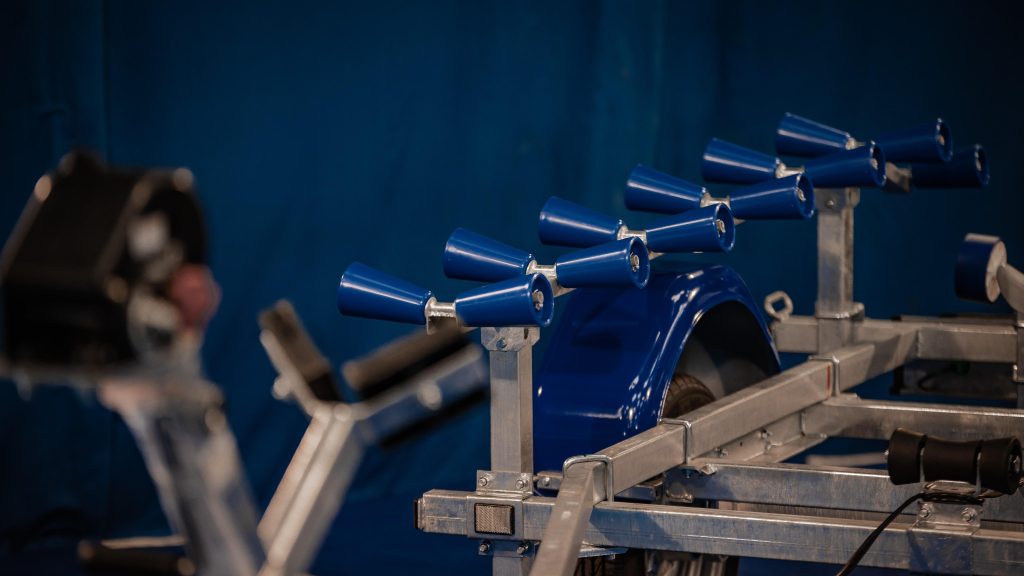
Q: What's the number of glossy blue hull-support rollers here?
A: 13